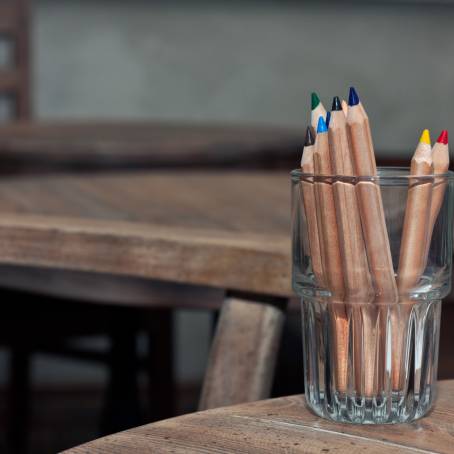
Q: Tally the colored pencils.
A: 9